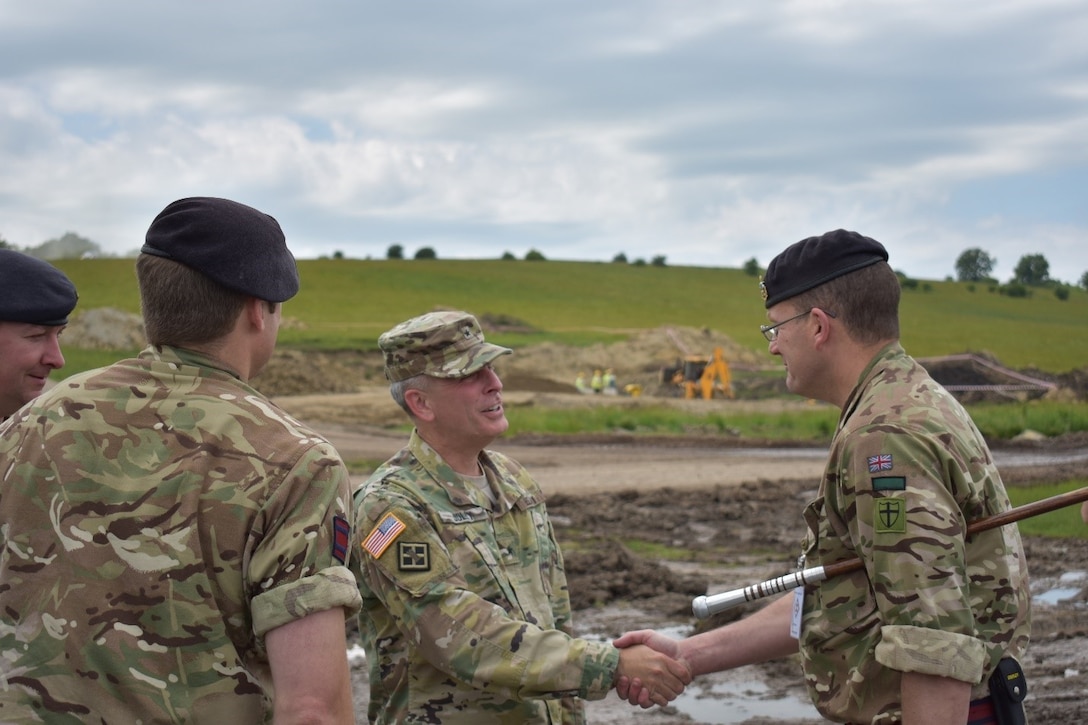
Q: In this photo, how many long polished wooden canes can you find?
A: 1